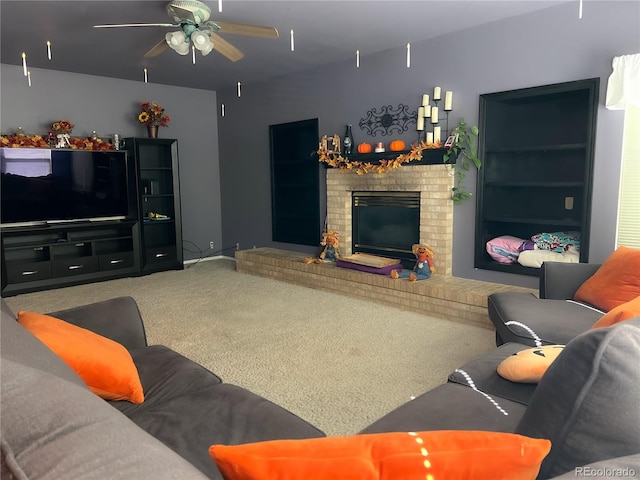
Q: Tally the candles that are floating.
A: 12